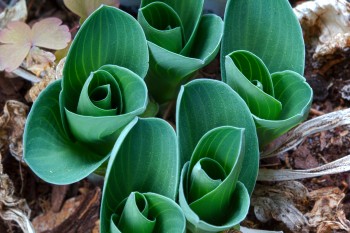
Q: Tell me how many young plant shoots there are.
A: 5